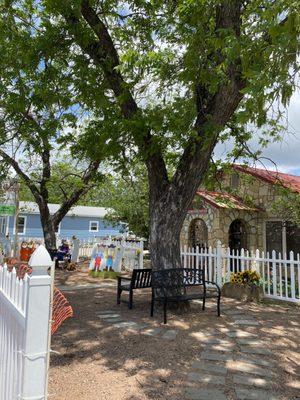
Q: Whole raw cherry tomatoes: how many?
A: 0